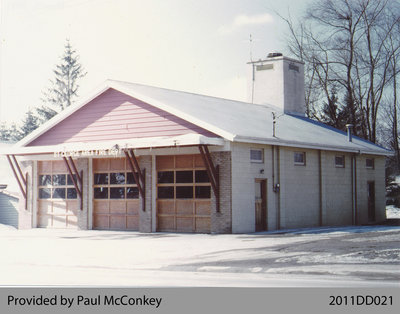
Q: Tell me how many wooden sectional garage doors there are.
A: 3